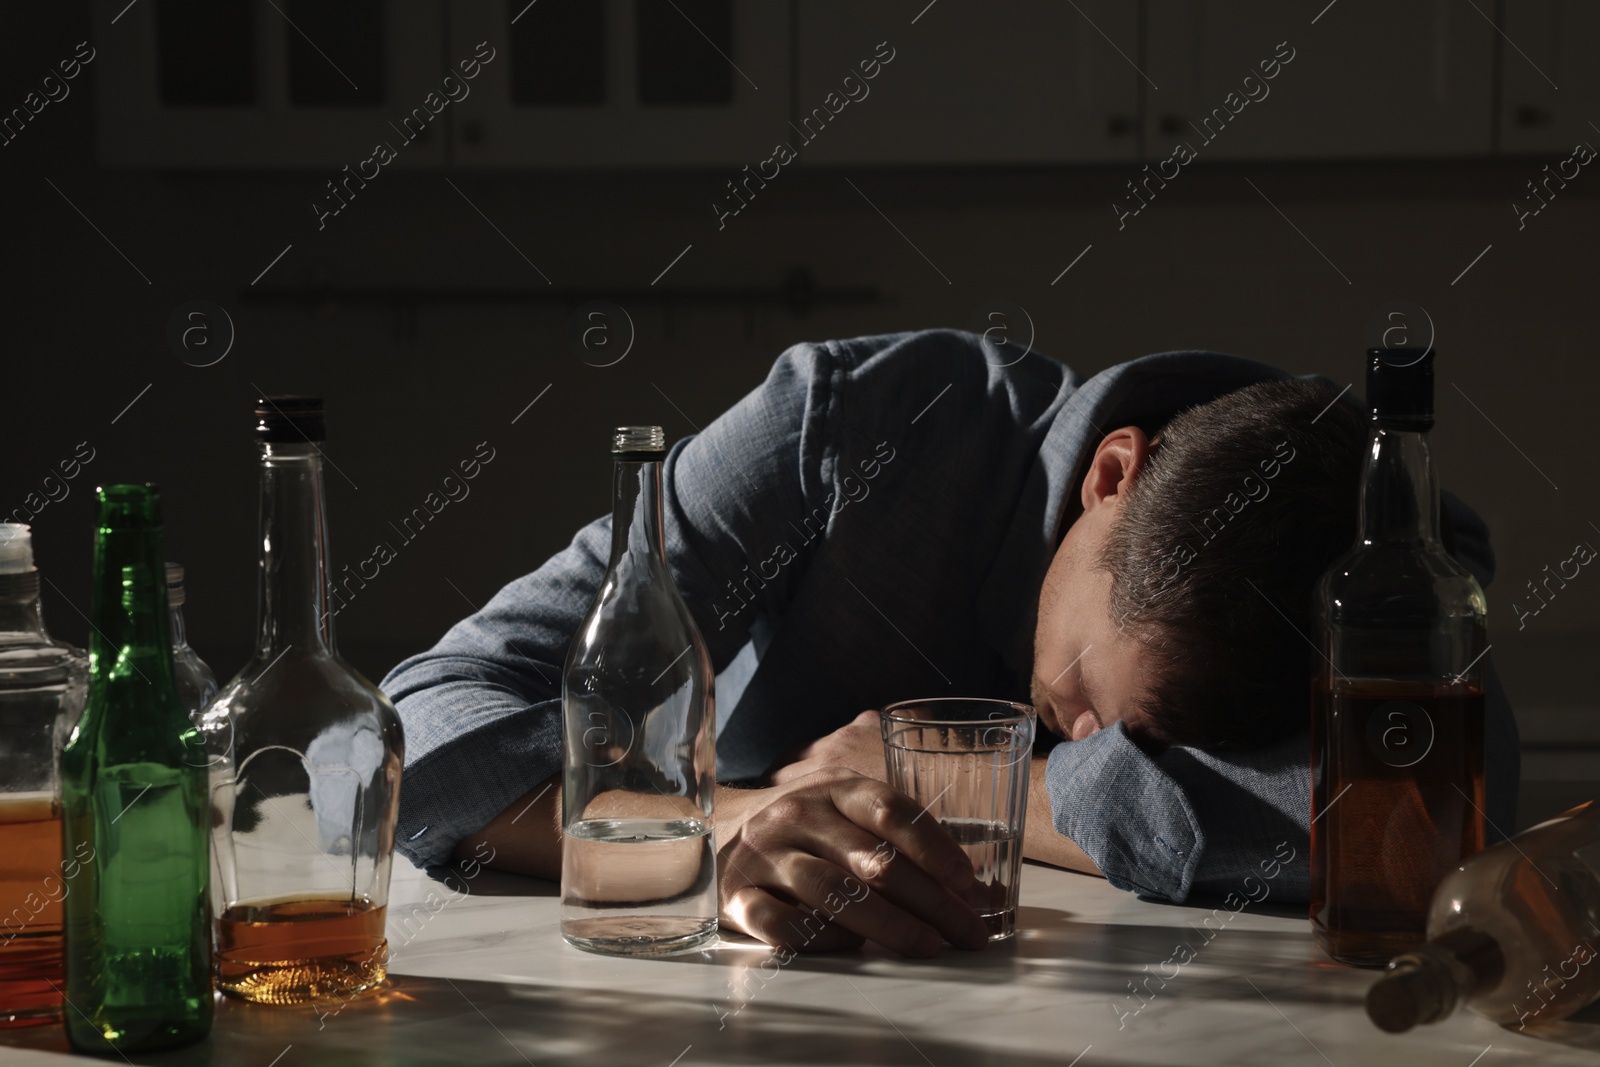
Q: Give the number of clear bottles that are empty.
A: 1